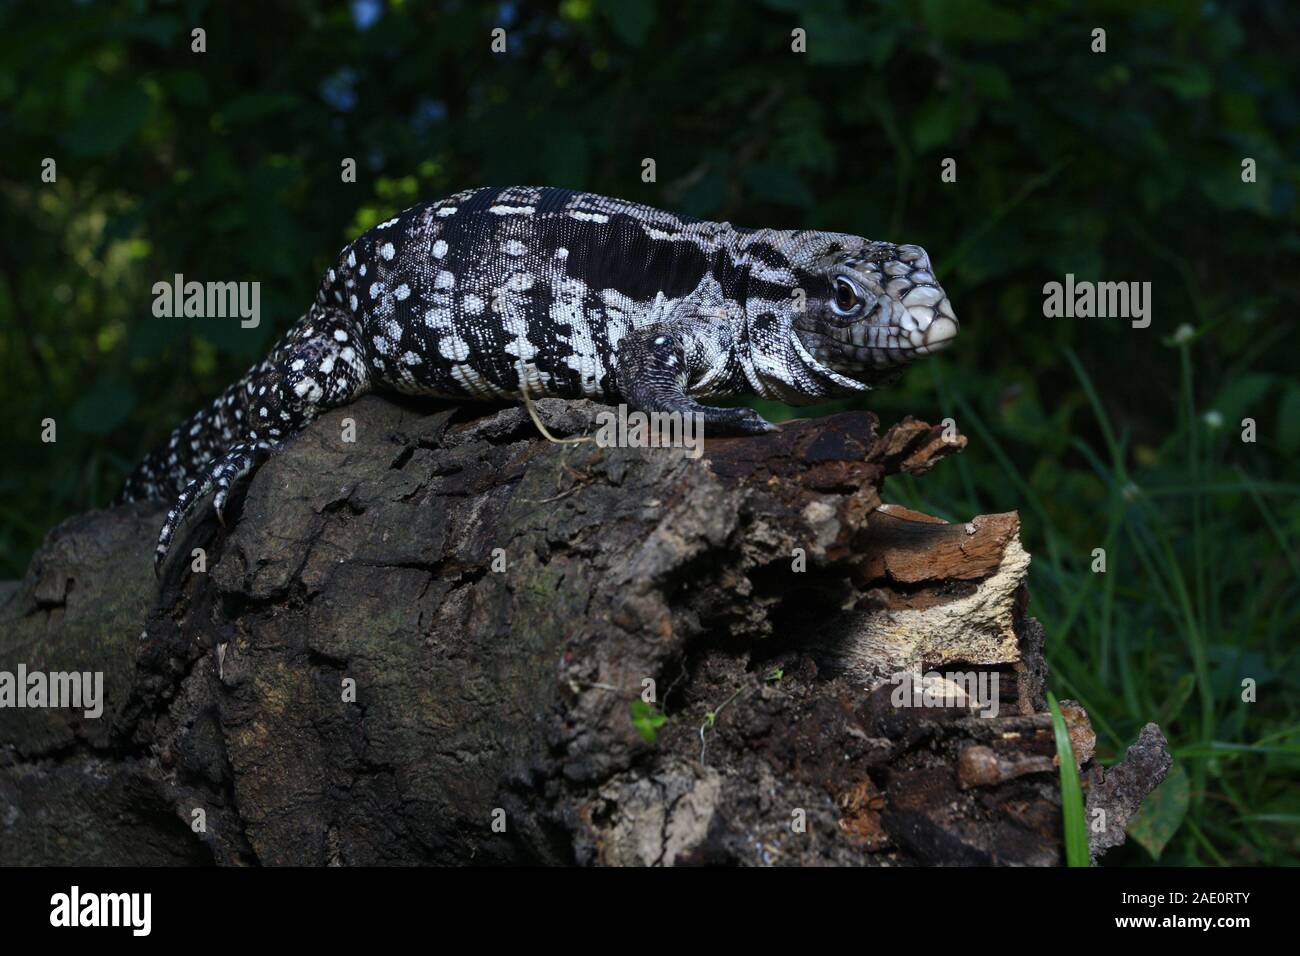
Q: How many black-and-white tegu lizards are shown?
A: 1